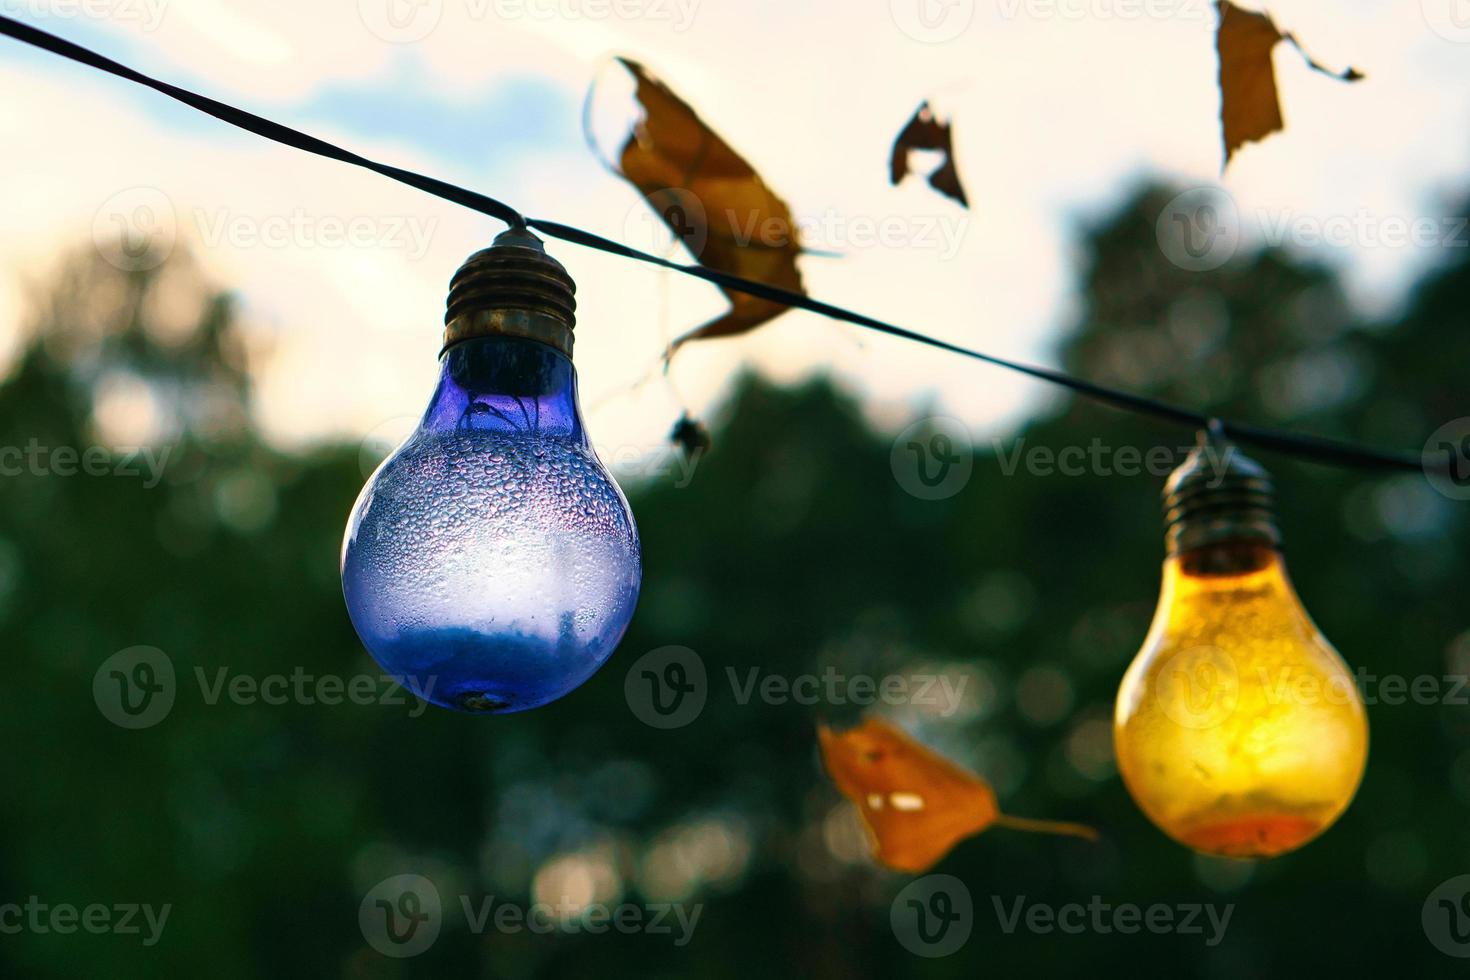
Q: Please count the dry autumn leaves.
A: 4